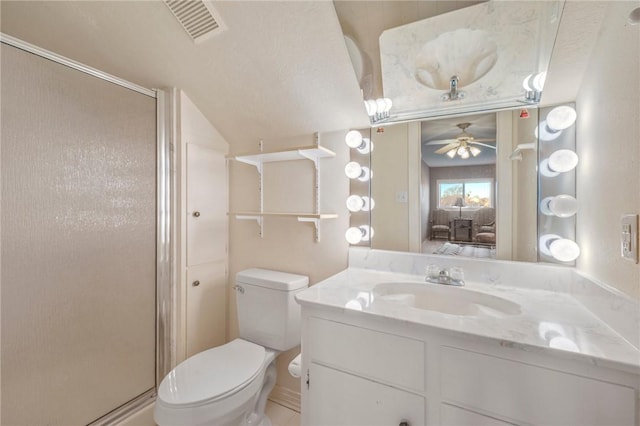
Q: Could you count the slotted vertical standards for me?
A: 2